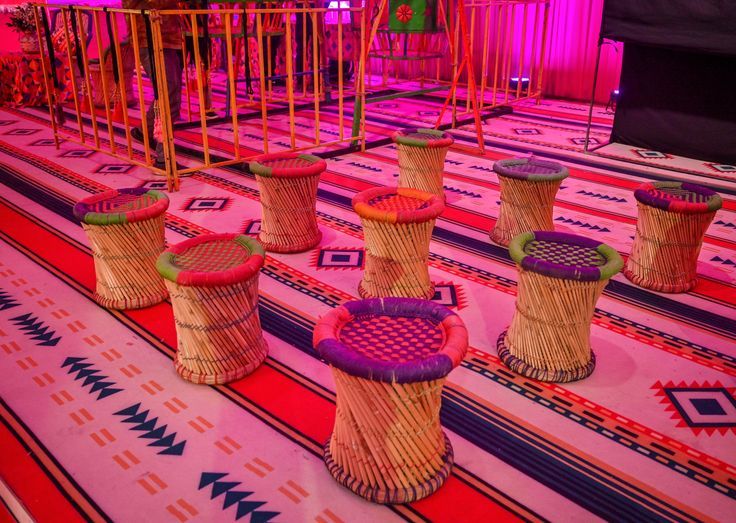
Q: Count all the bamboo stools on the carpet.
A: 9